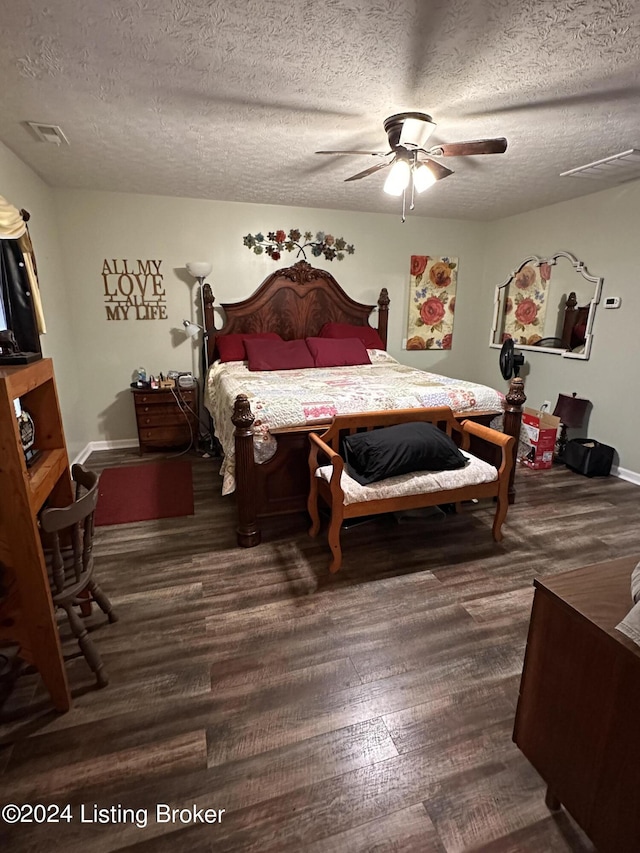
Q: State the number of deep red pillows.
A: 4